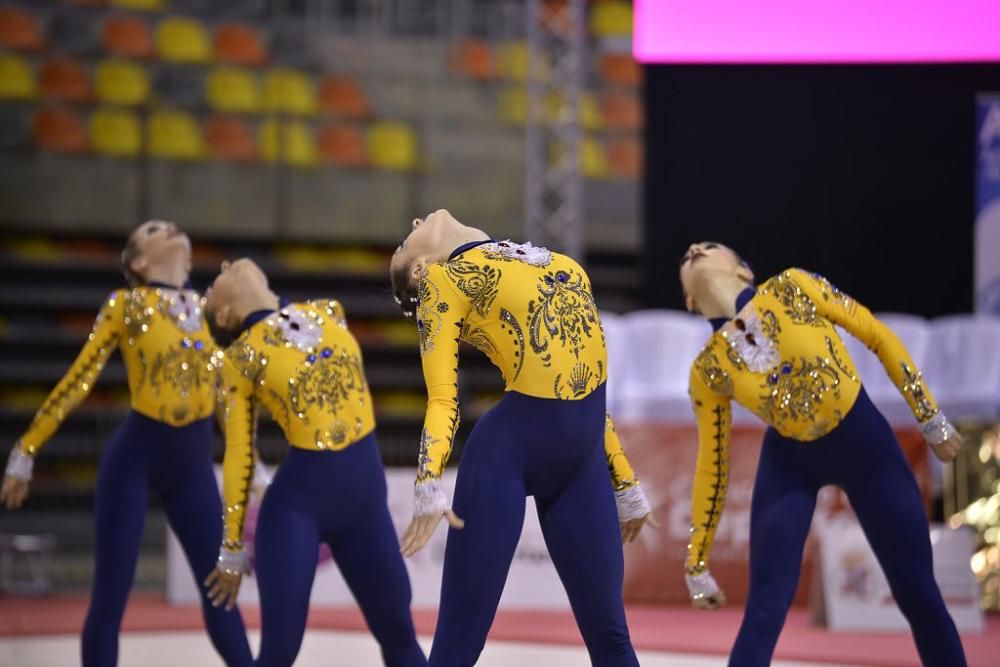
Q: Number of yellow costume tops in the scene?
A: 4